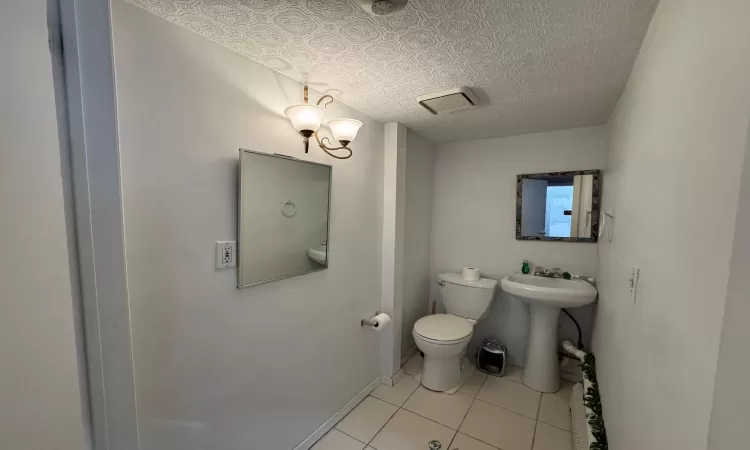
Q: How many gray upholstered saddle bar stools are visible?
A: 0